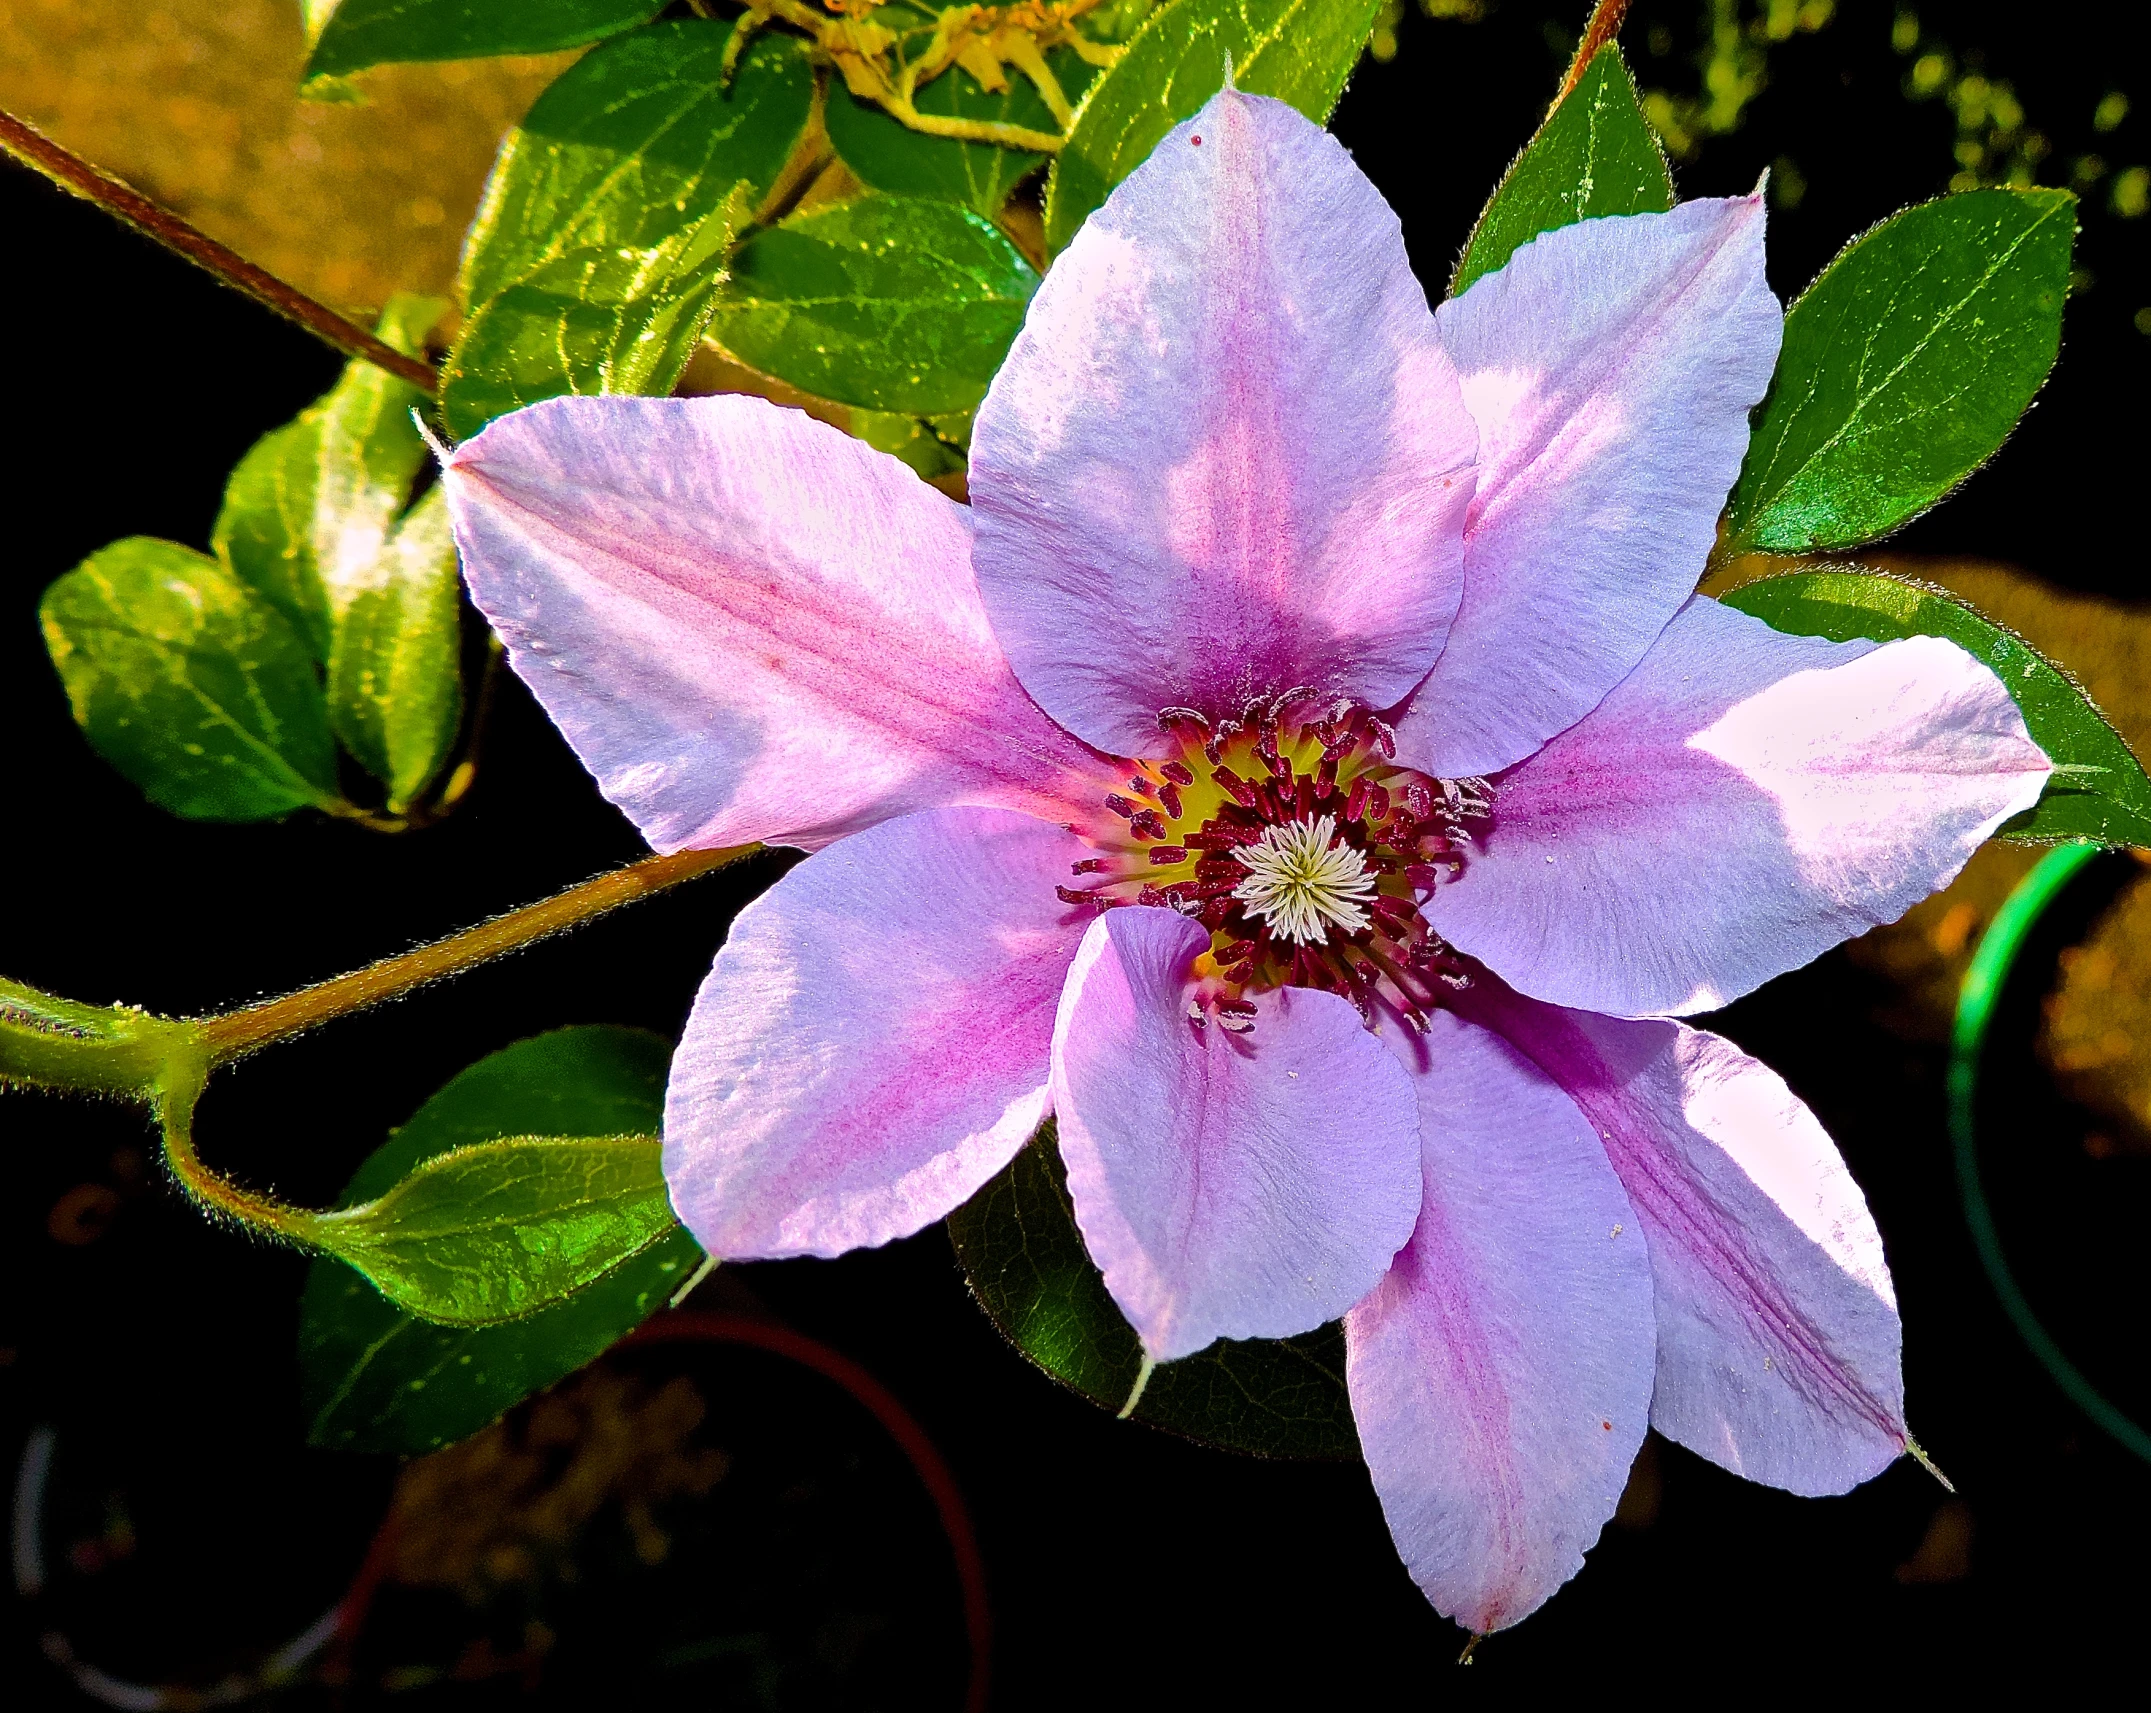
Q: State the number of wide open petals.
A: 8